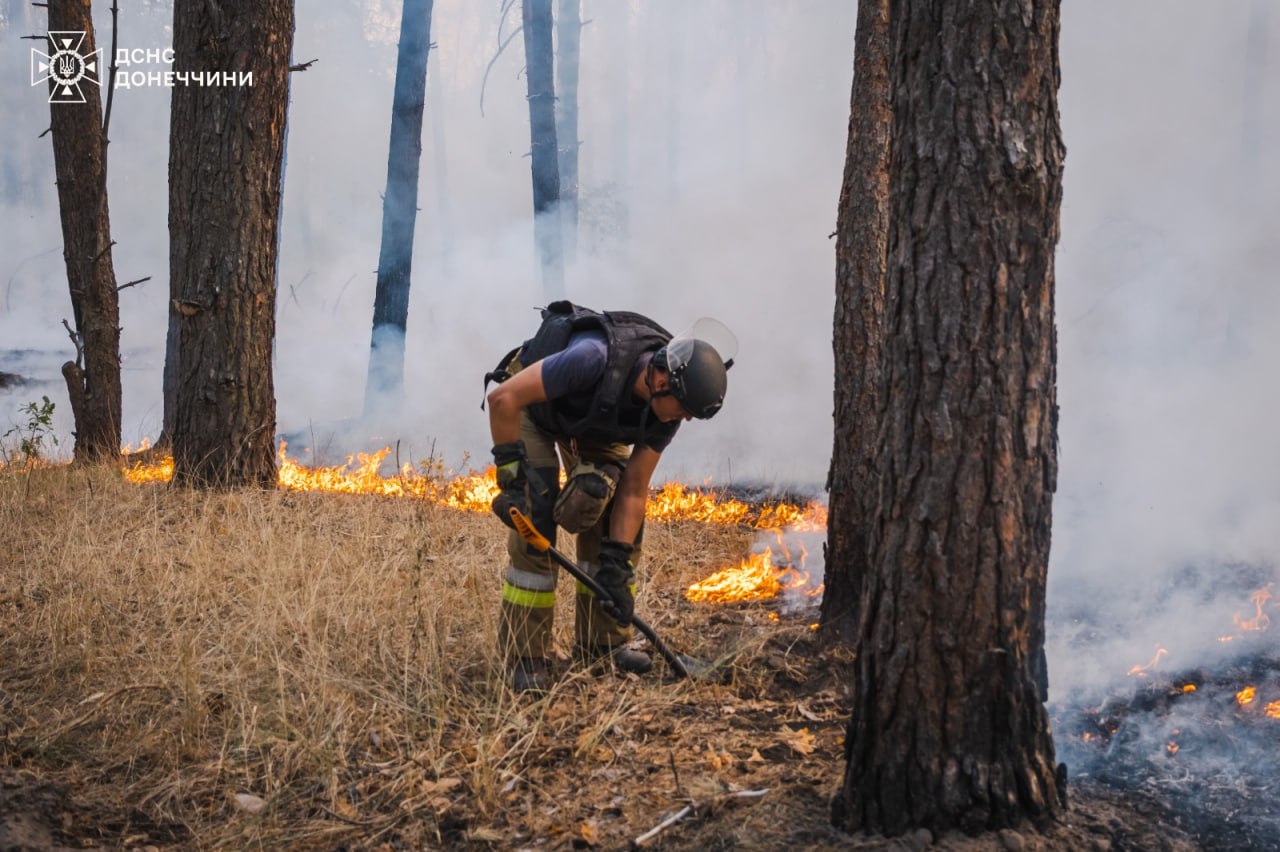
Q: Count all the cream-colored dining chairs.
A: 0